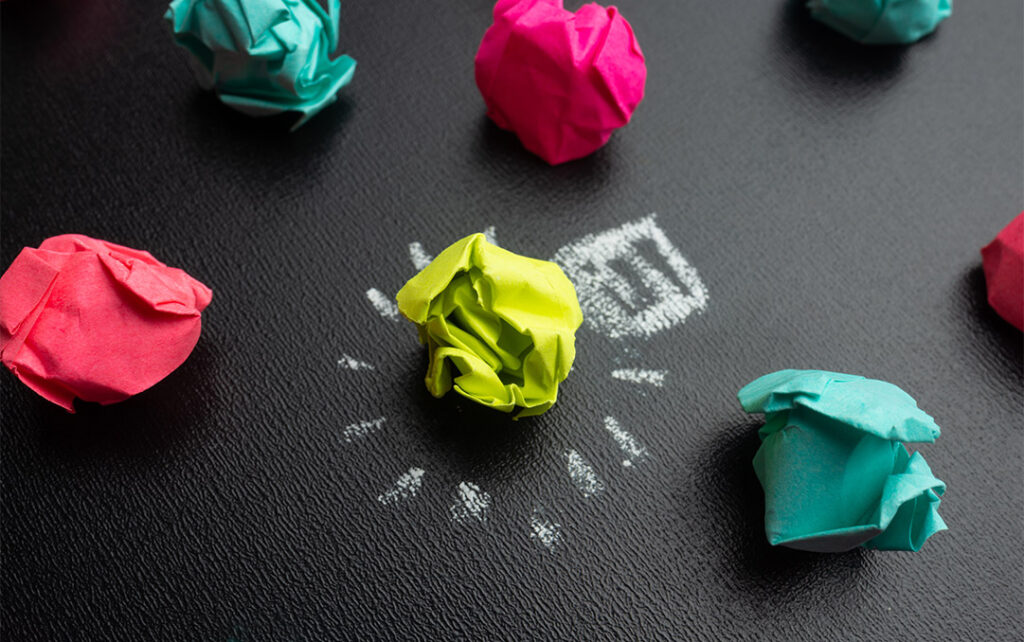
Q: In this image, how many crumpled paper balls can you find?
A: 7